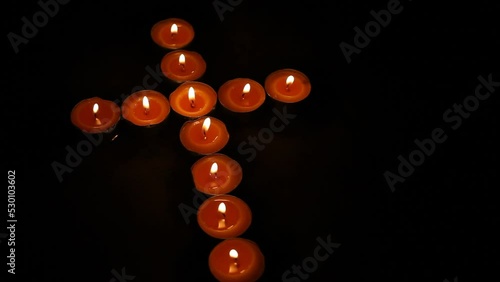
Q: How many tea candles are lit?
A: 11